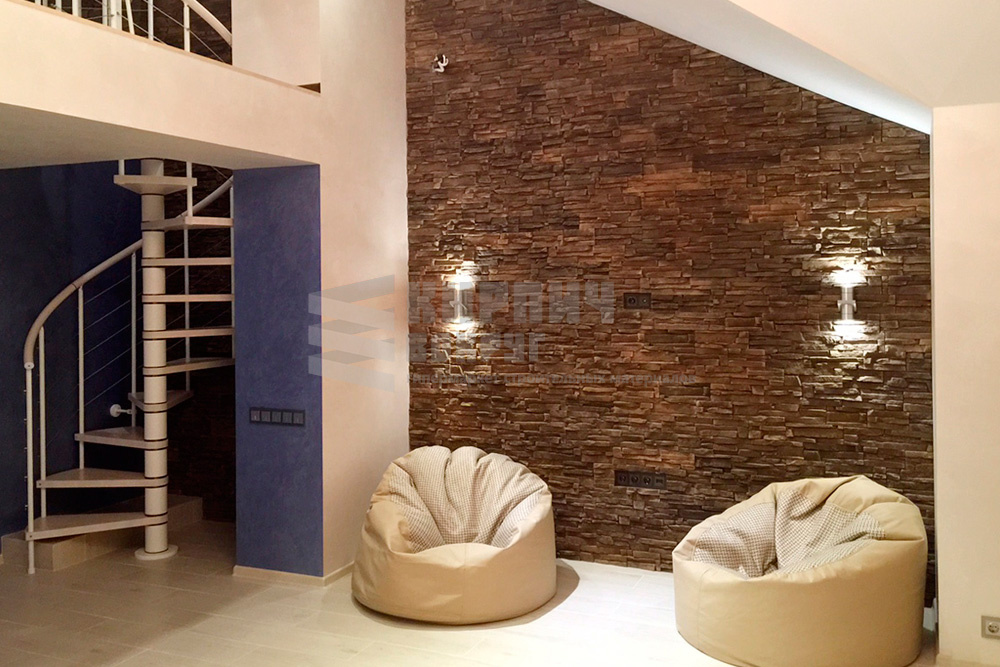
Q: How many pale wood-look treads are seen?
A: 10